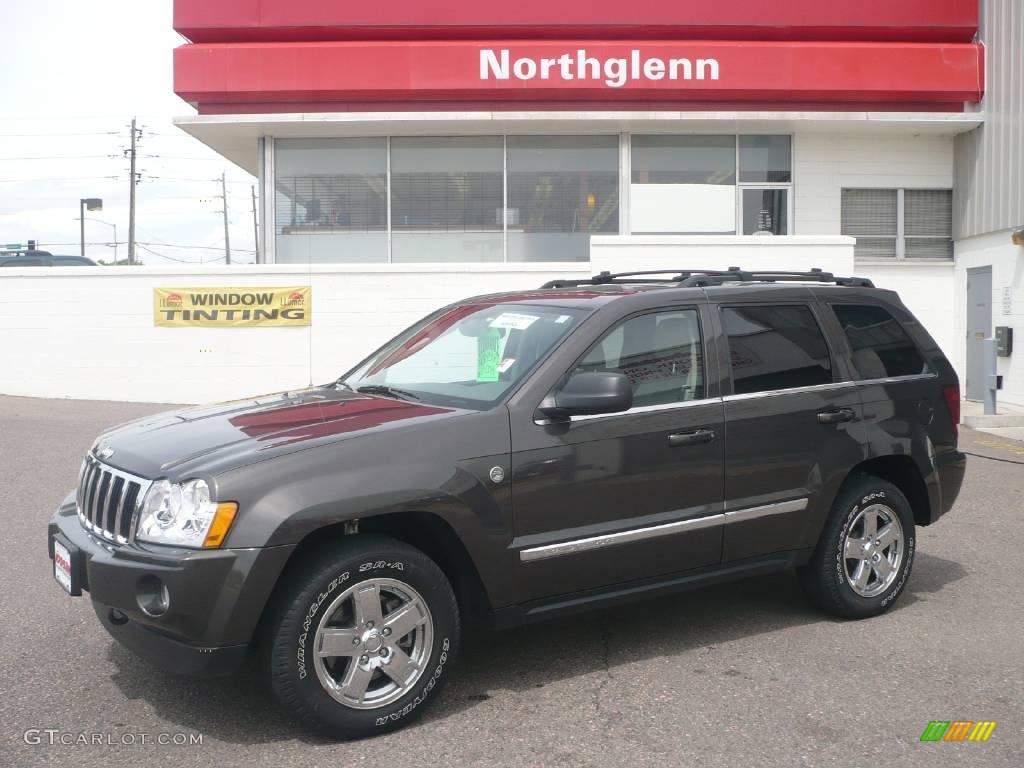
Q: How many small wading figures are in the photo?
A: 0